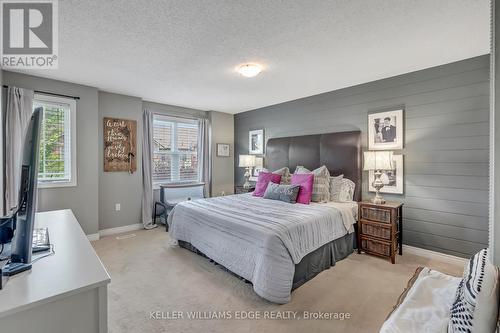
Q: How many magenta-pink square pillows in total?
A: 2